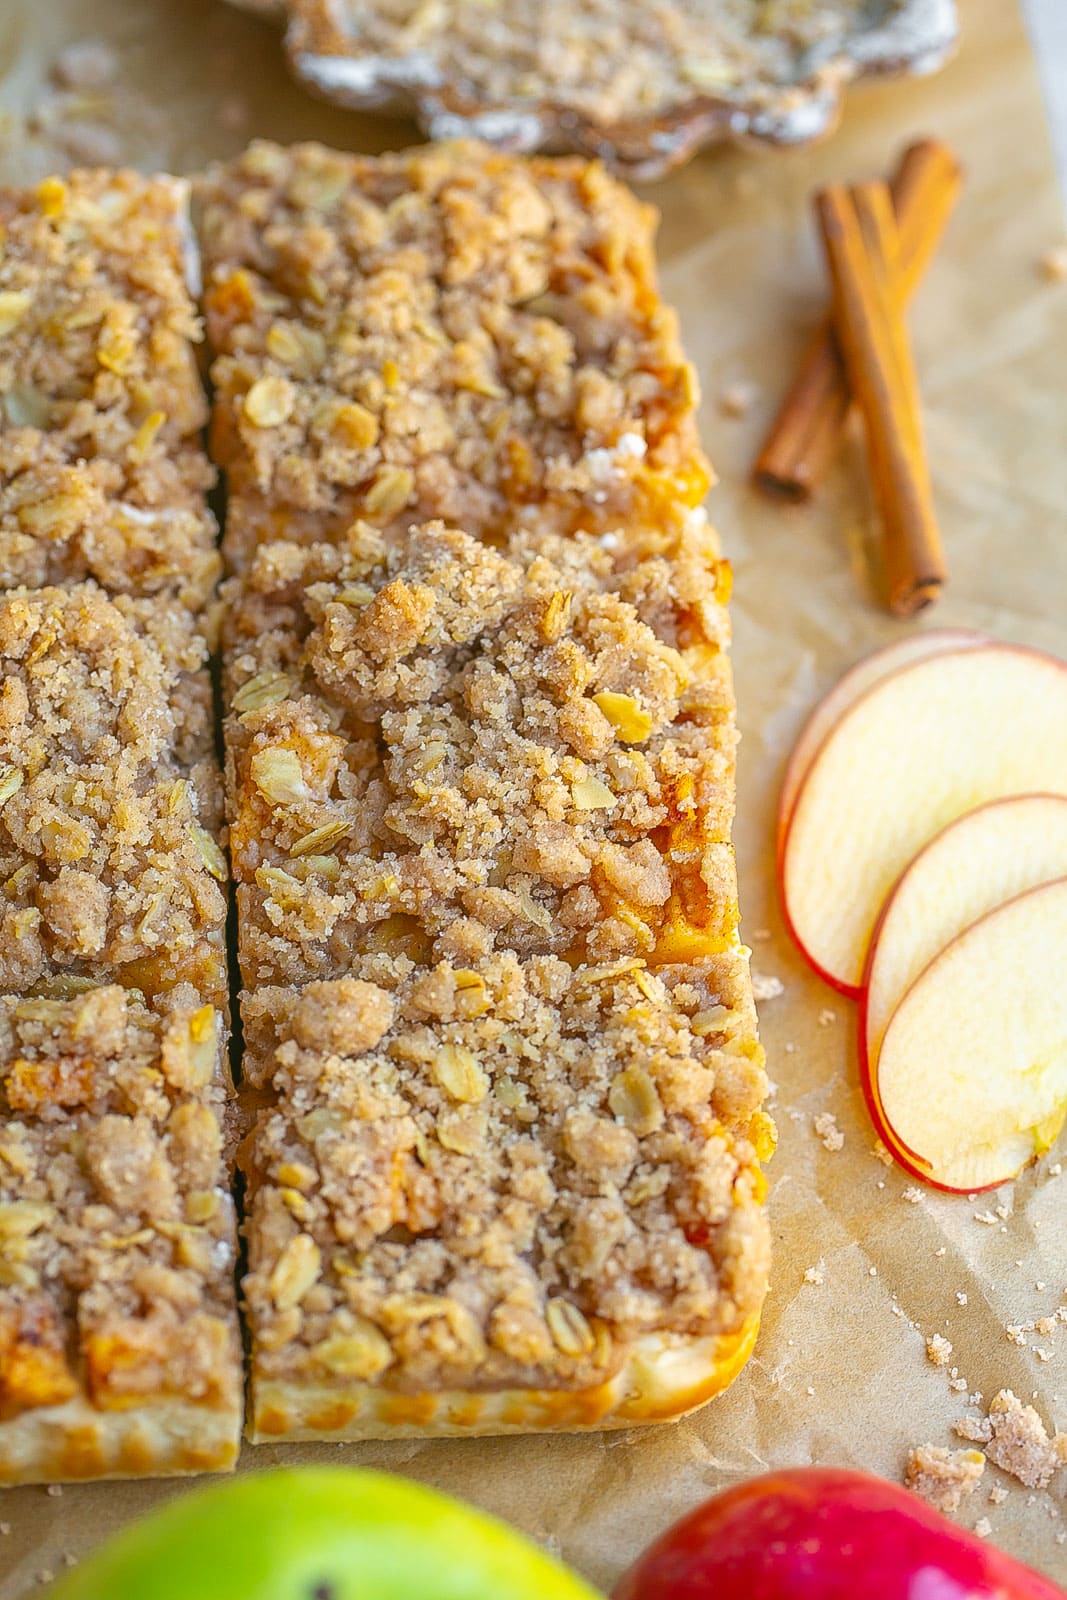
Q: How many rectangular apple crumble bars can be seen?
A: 6